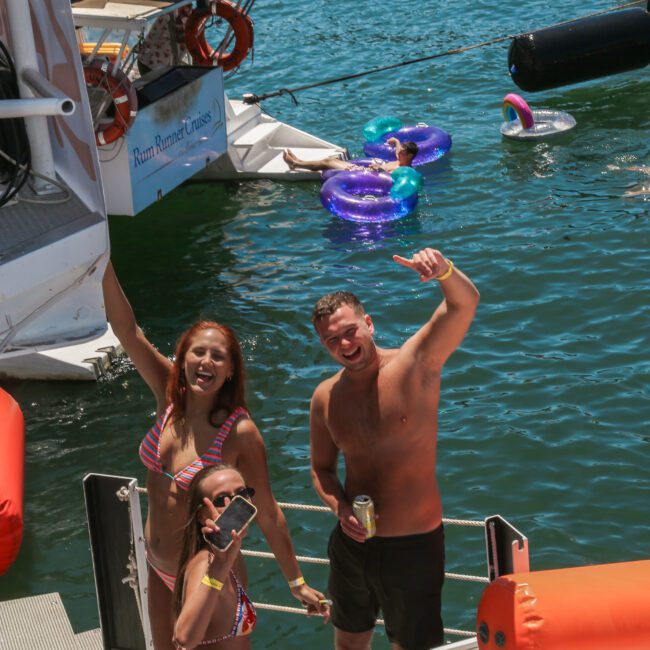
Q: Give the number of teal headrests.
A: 2